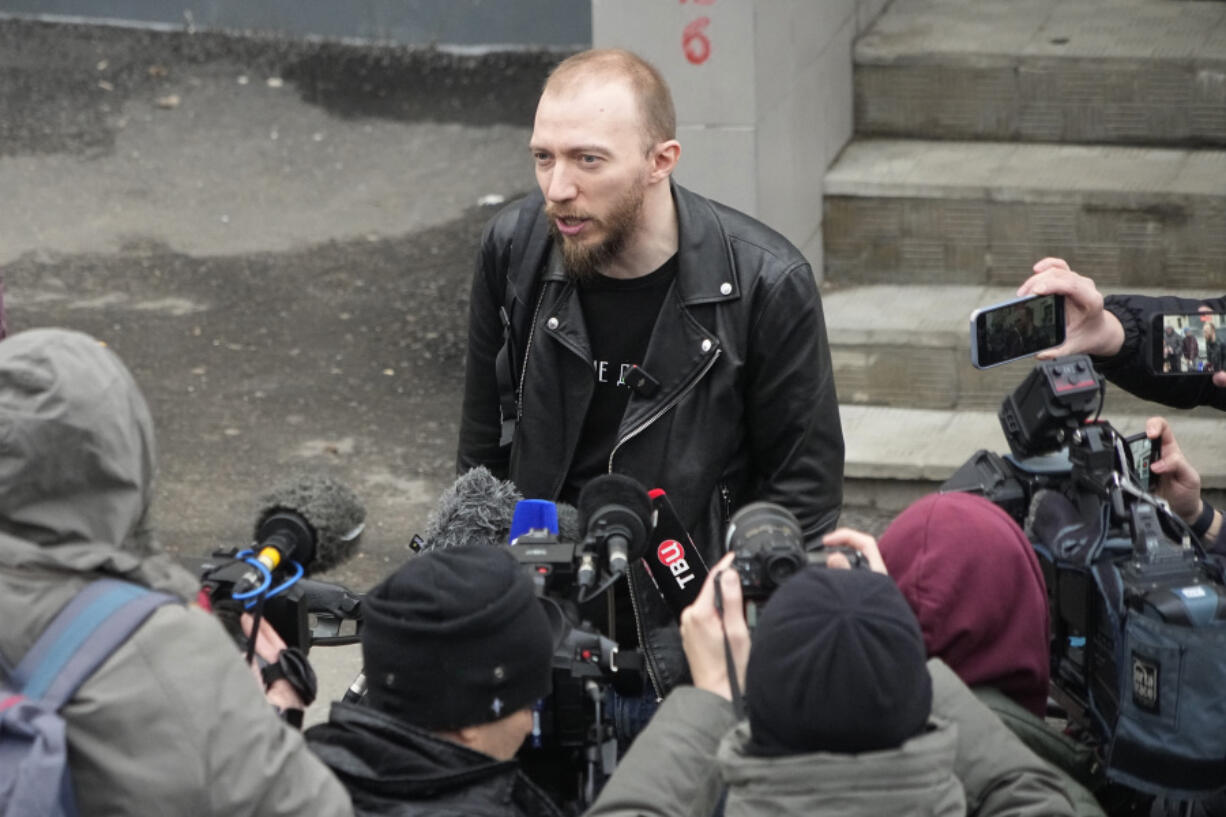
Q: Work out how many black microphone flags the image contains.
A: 1